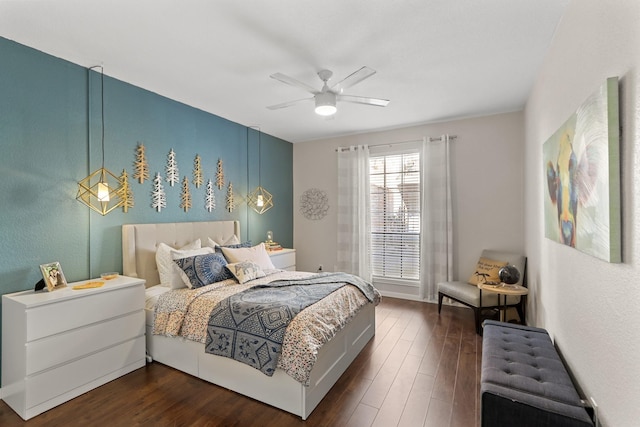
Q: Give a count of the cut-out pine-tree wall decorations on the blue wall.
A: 9